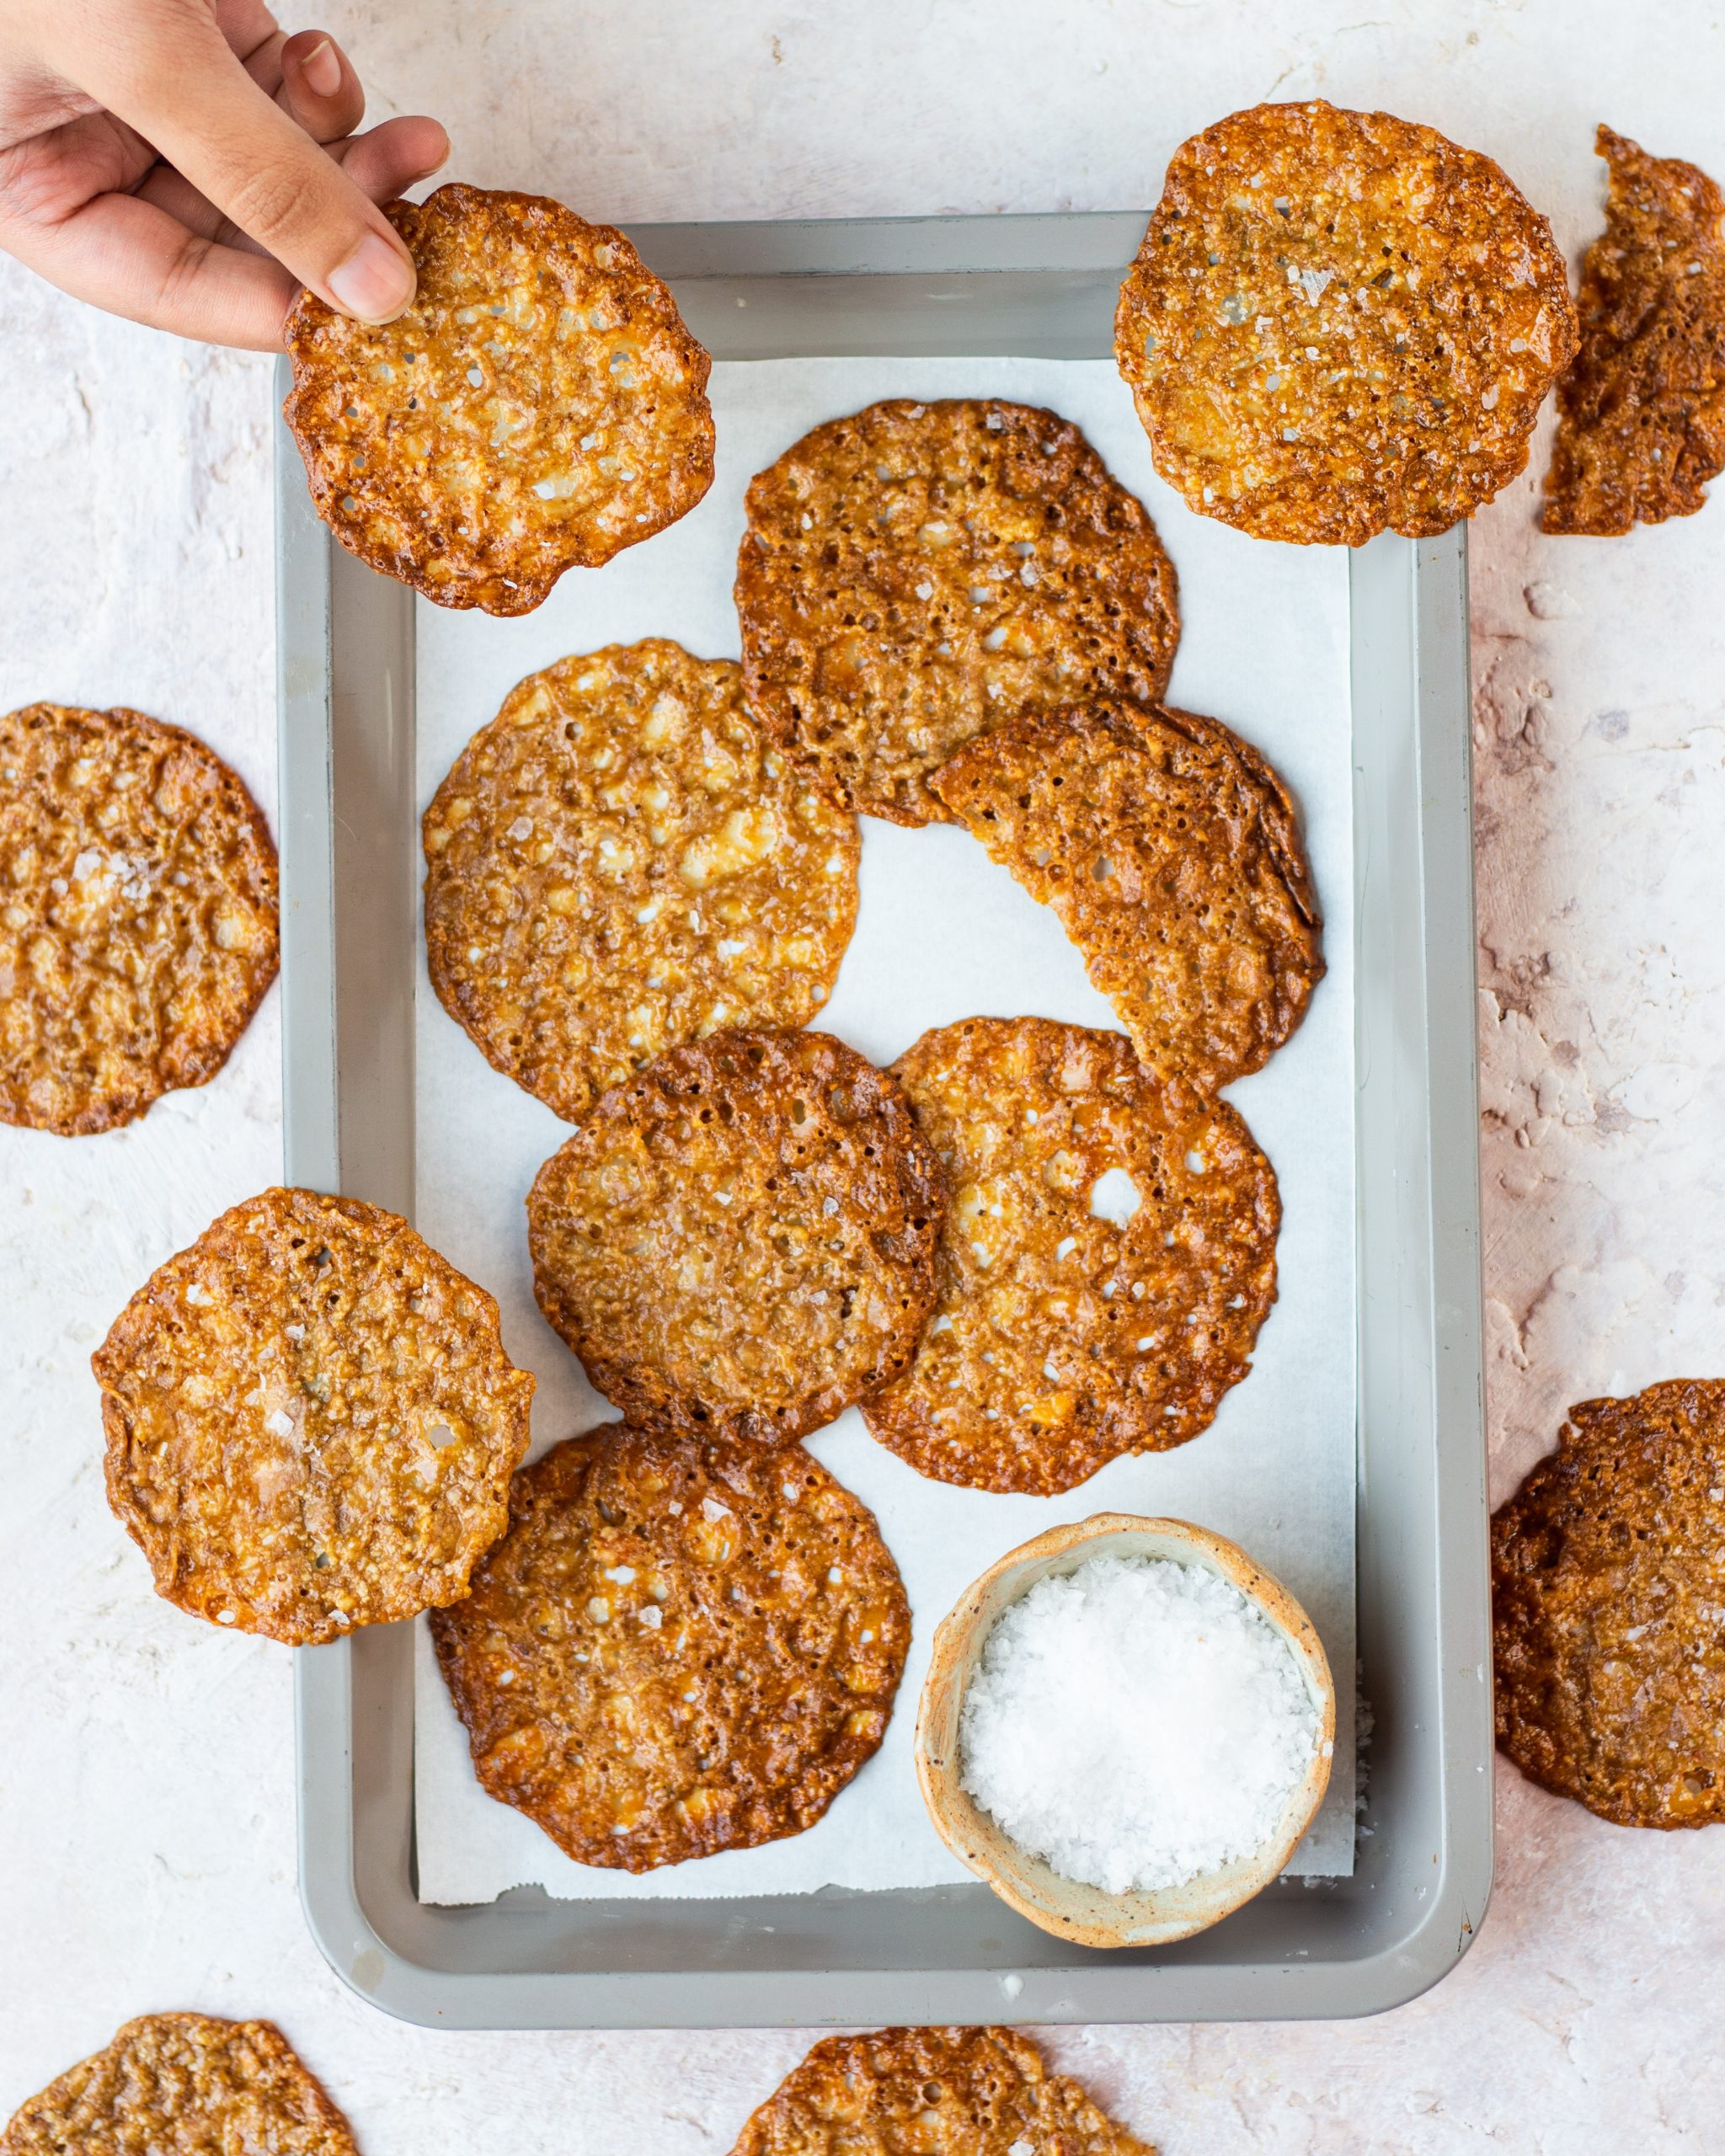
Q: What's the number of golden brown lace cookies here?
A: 14